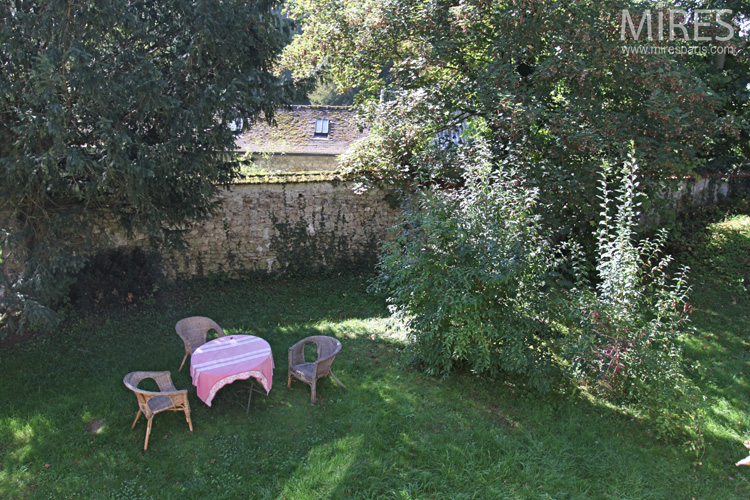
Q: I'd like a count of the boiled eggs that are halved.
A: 0